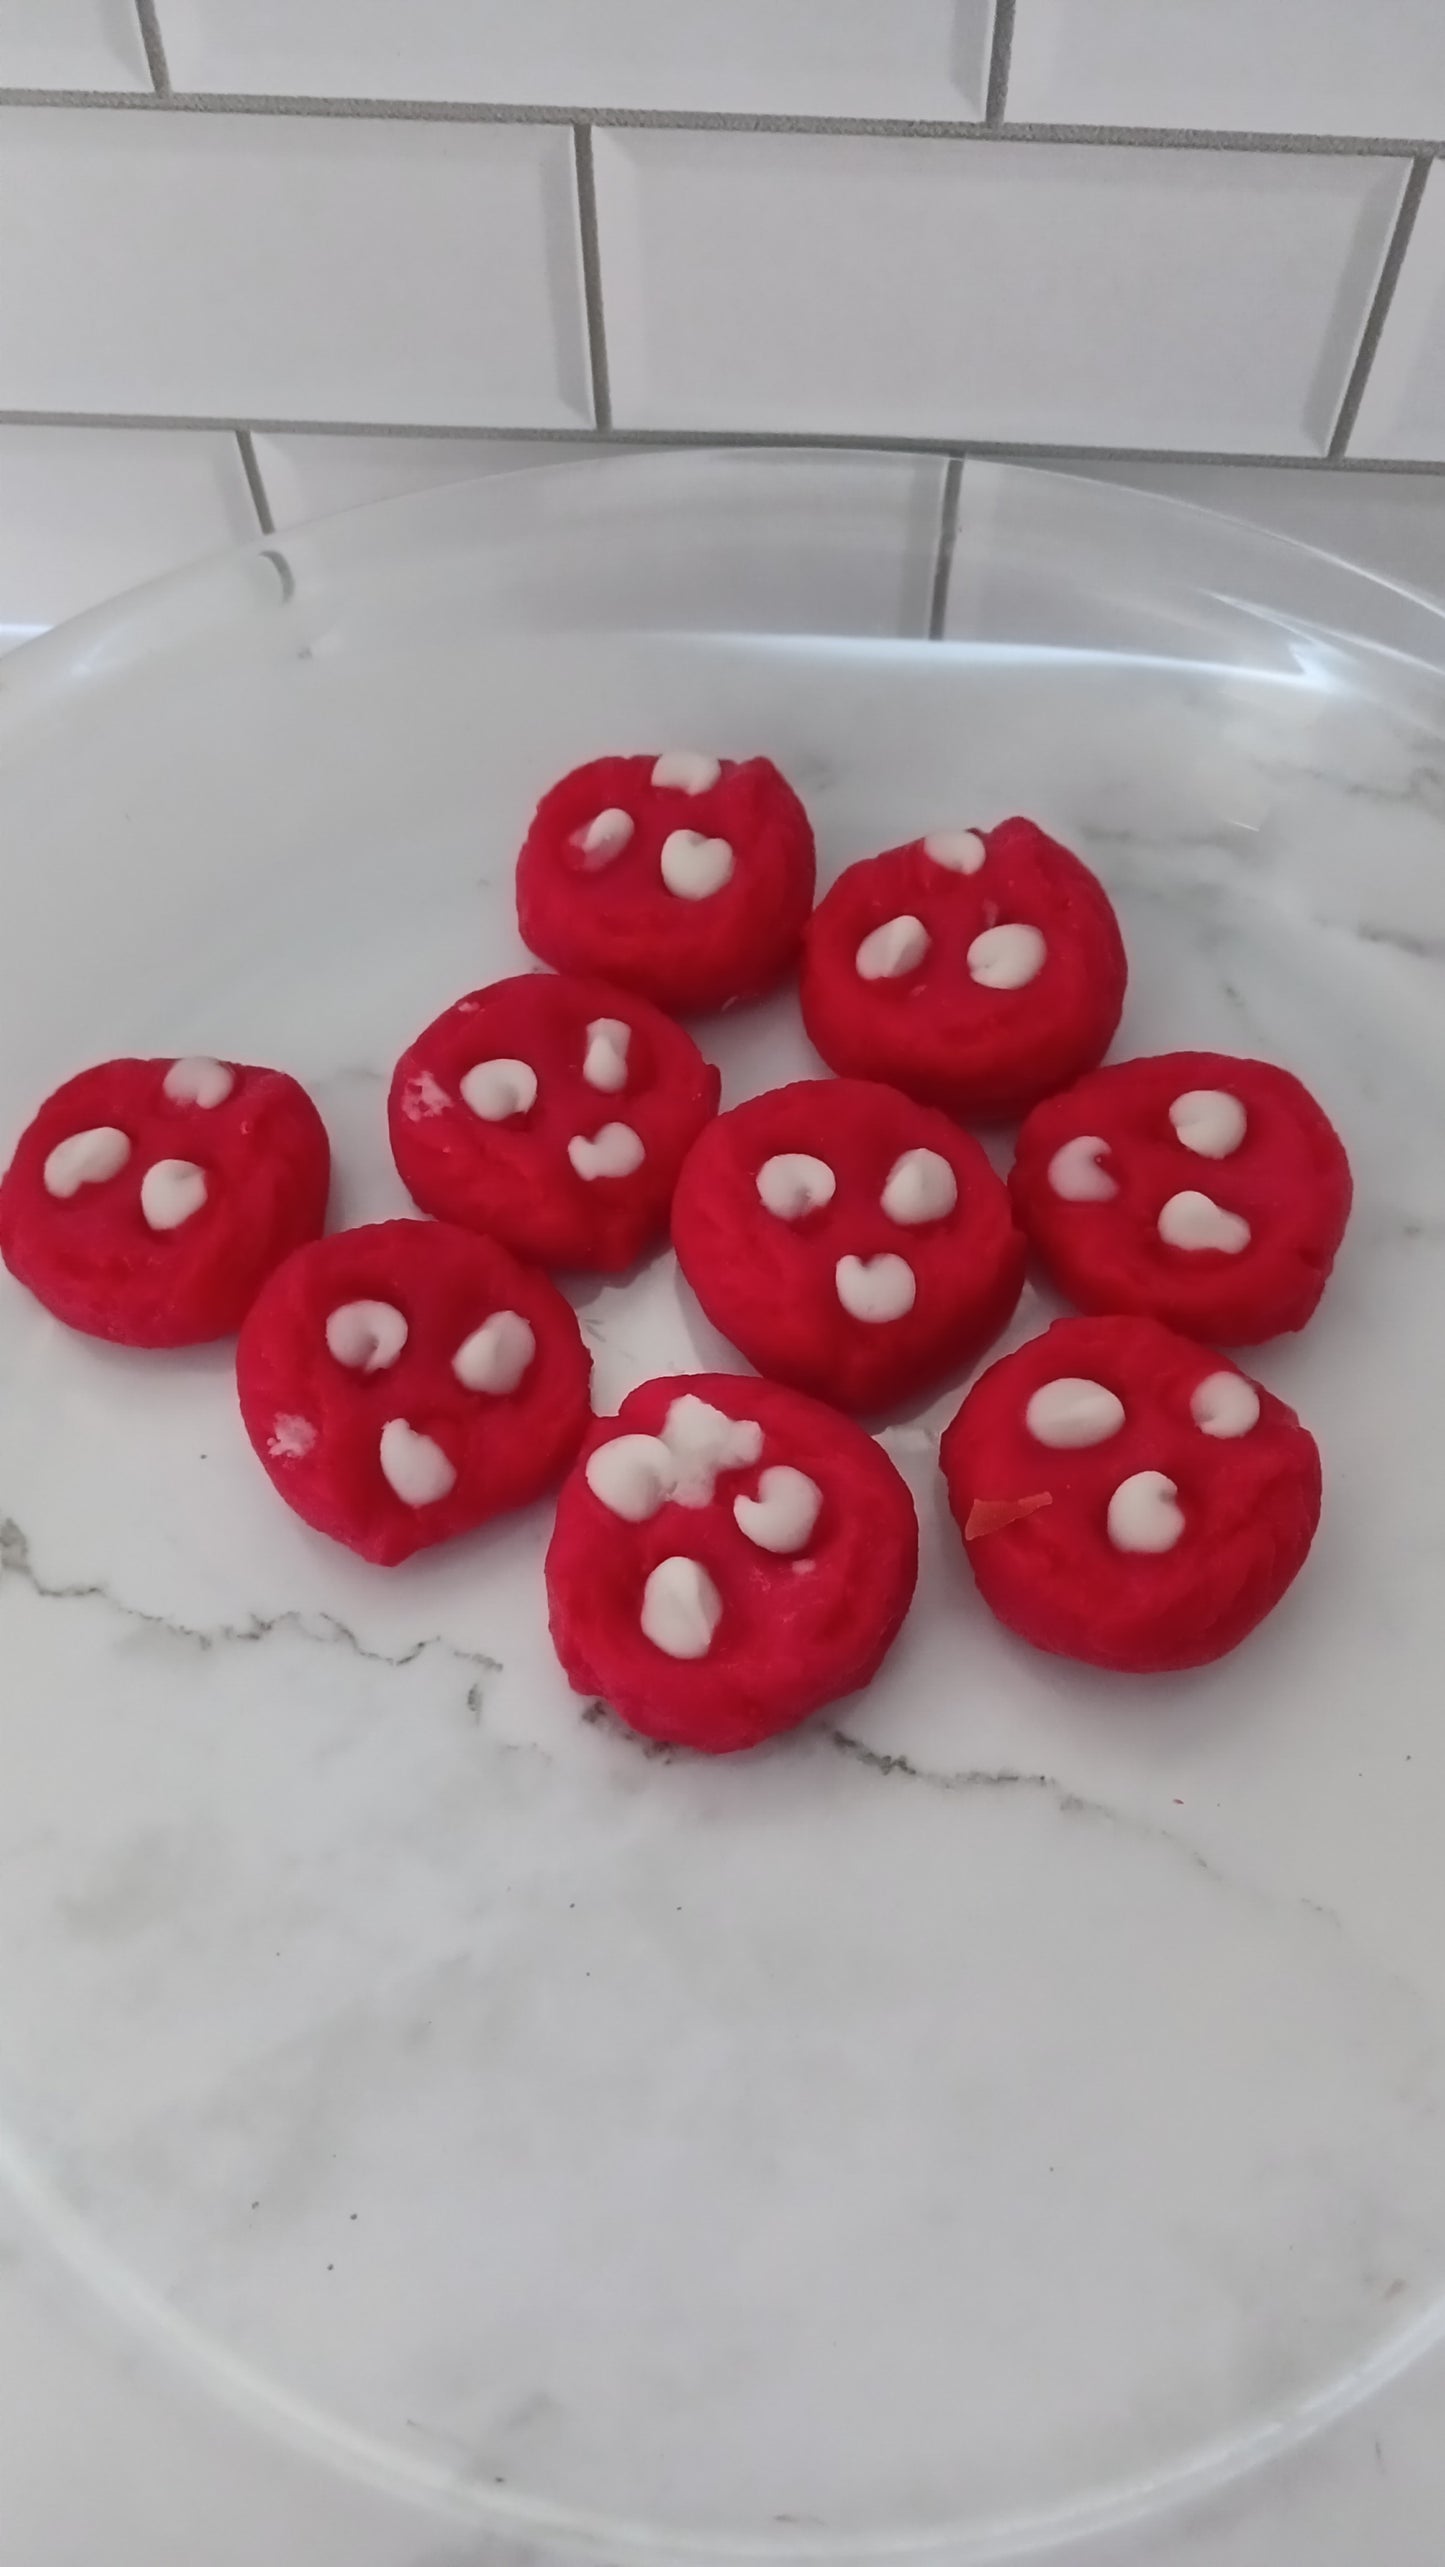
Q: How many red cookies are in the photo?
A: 9